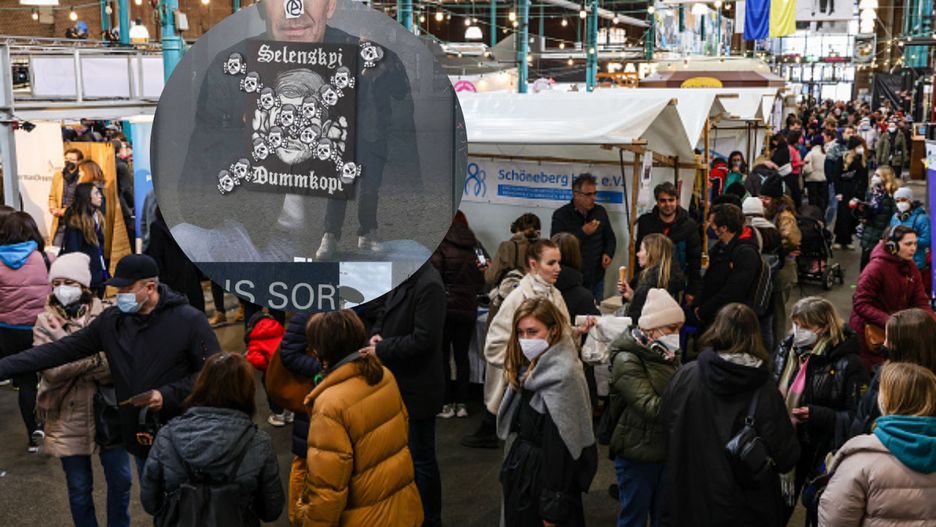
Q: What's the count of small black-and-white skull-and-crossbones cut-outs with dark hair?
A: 15